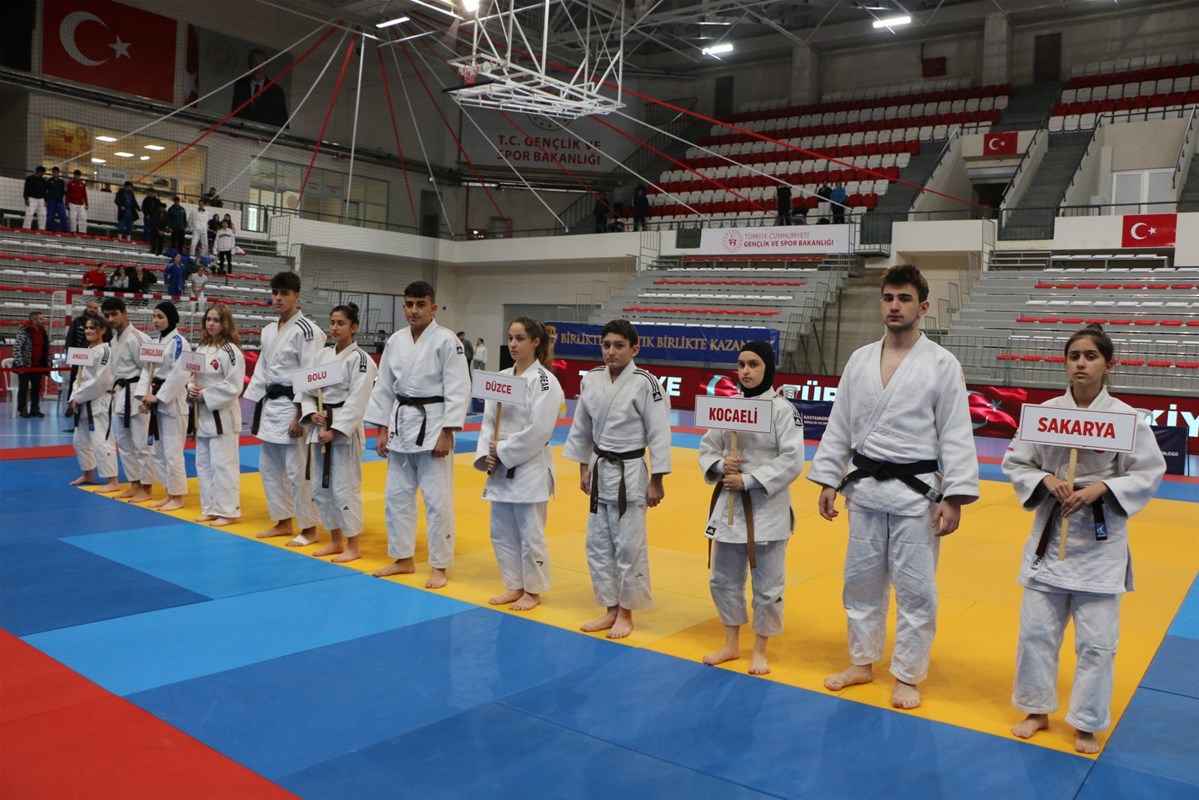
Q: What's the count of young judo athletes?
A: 12